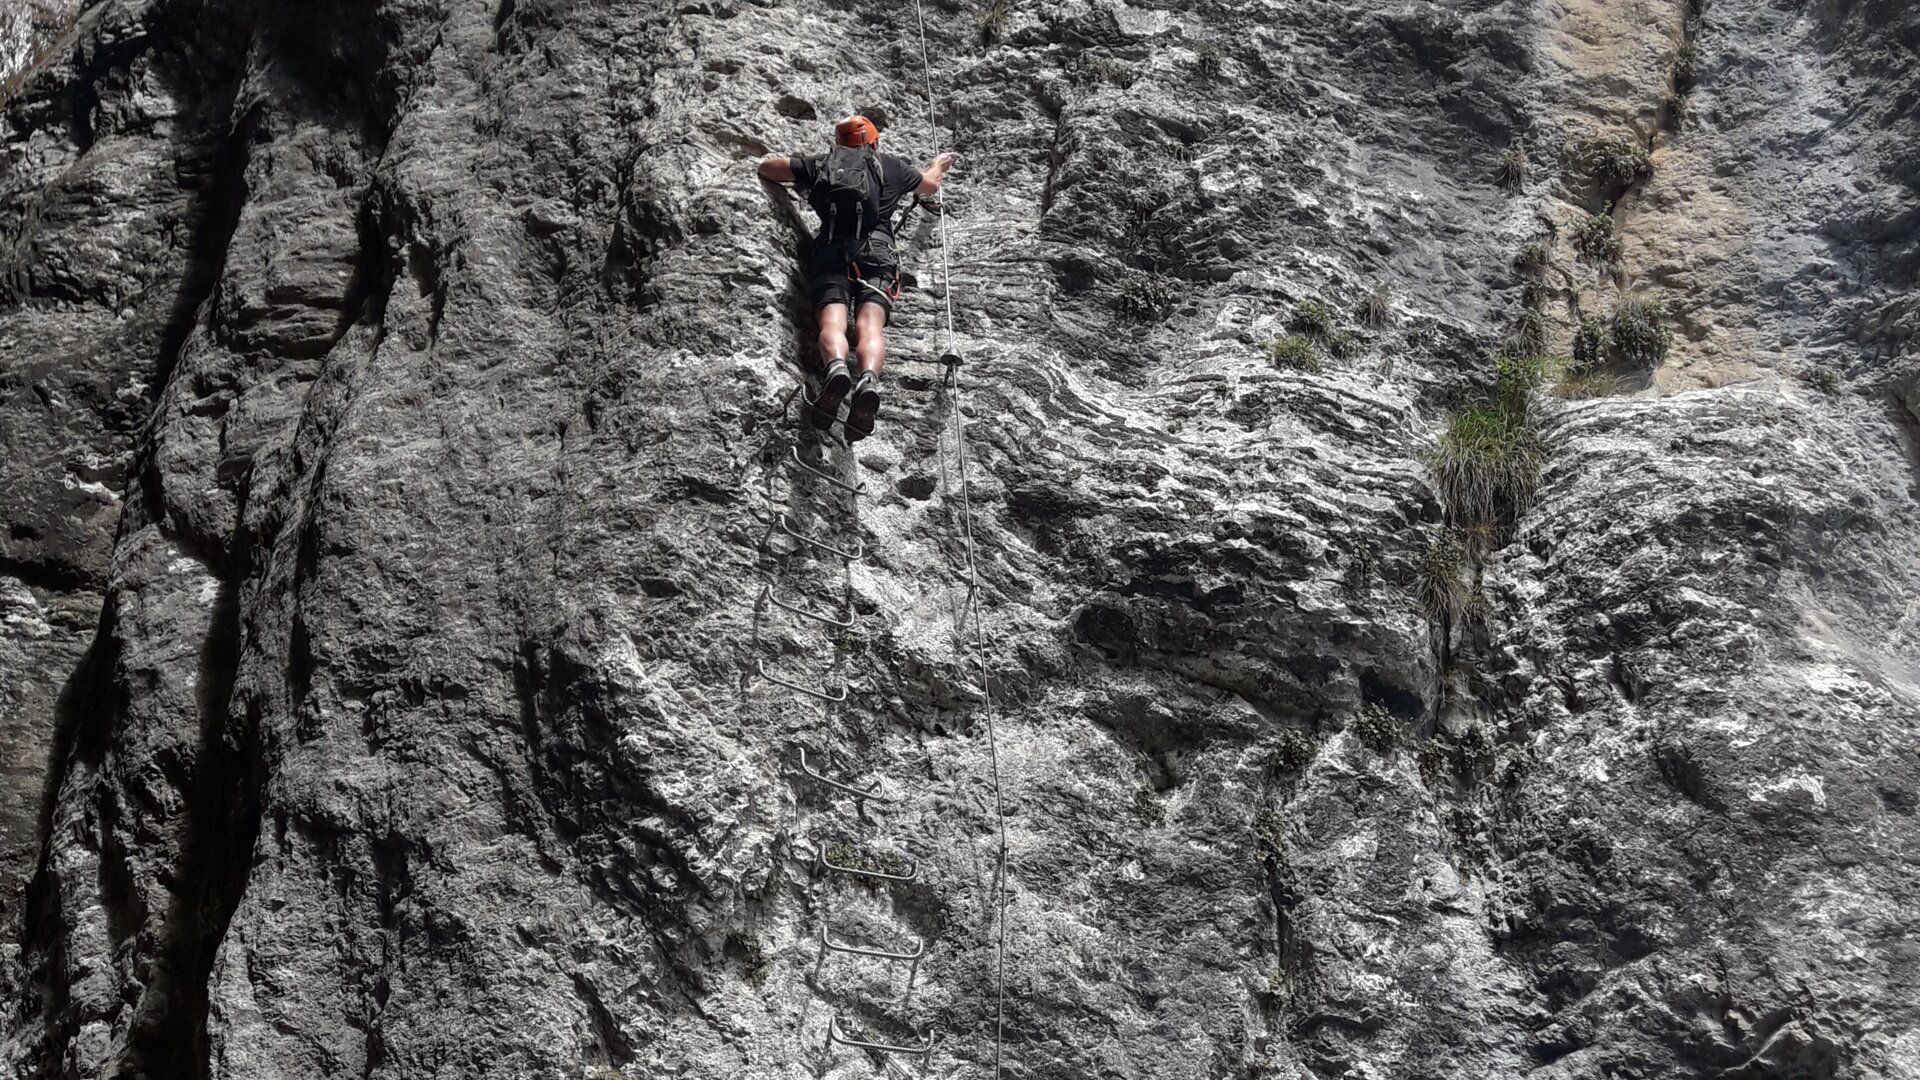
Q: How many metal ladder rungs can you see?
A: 9